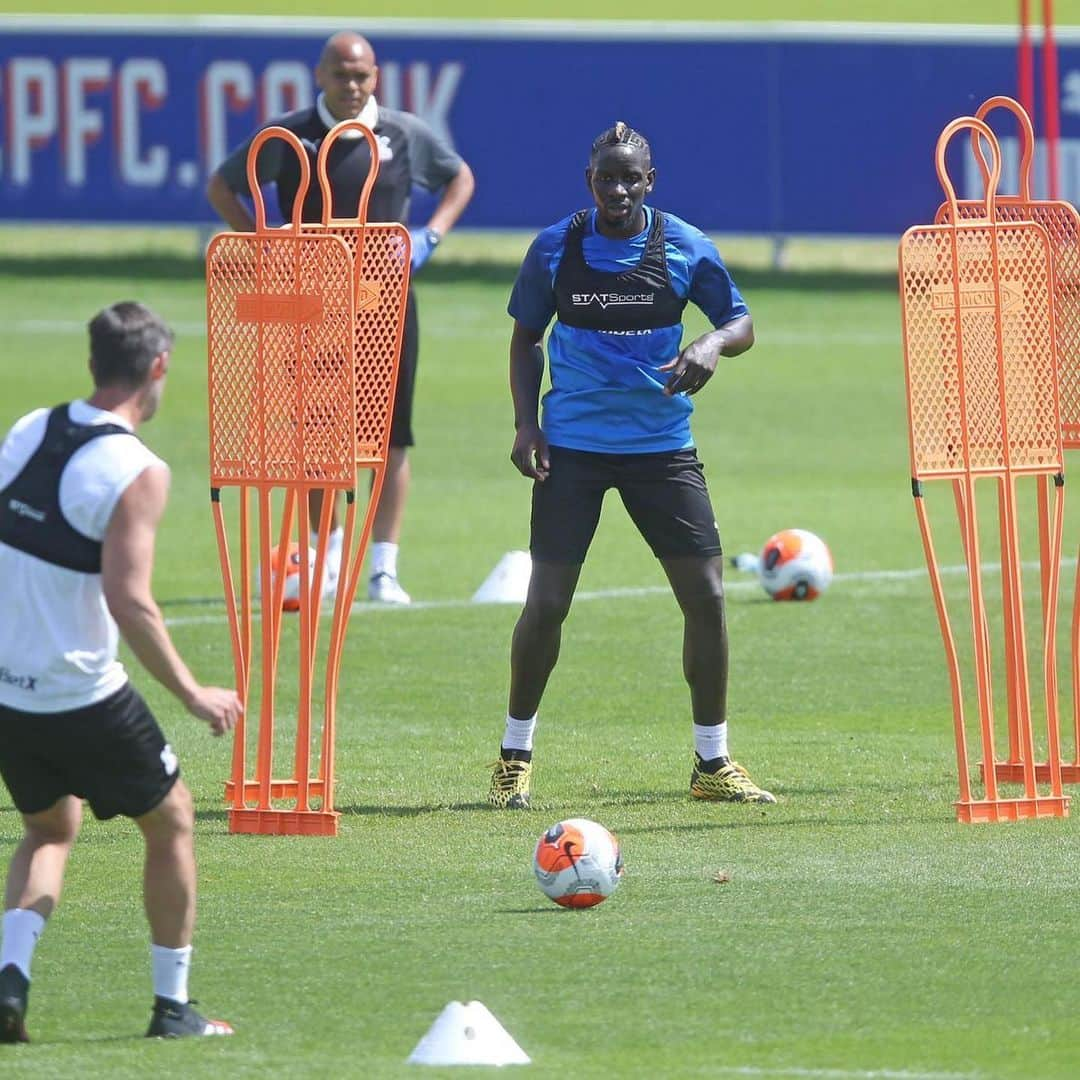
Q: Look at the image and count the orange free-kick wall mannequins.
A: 4